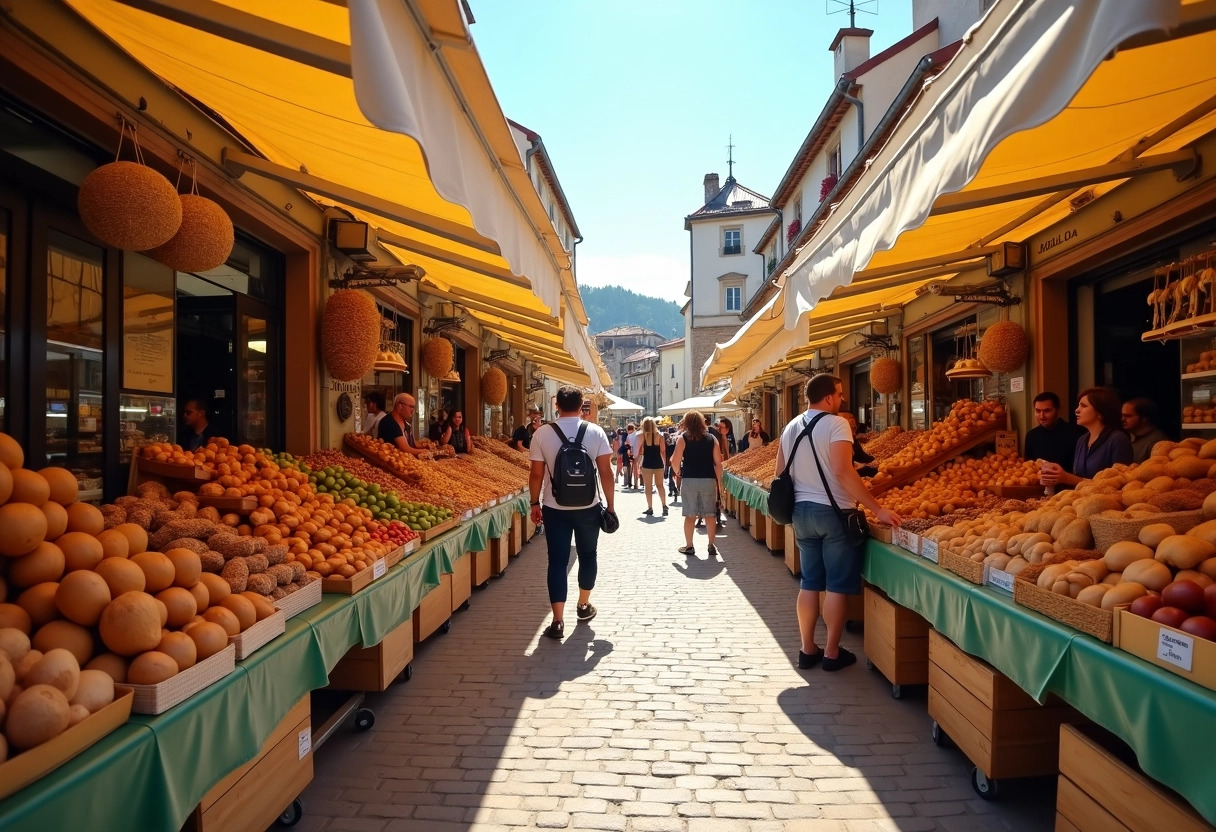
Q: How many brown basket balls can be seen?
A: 7